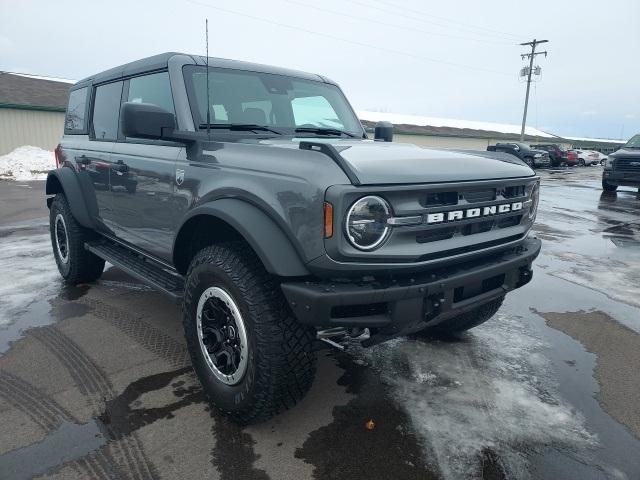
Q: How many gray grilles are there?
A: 1